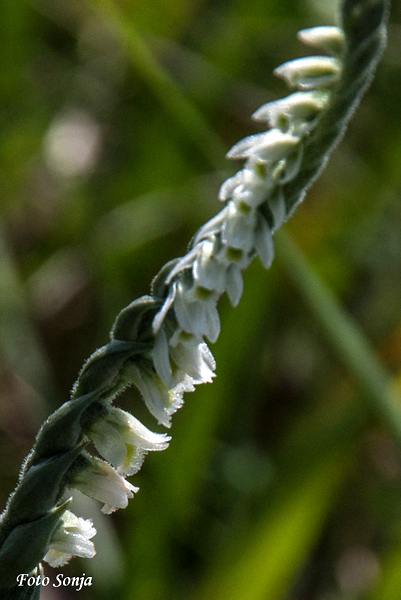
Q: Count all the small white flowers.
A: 13